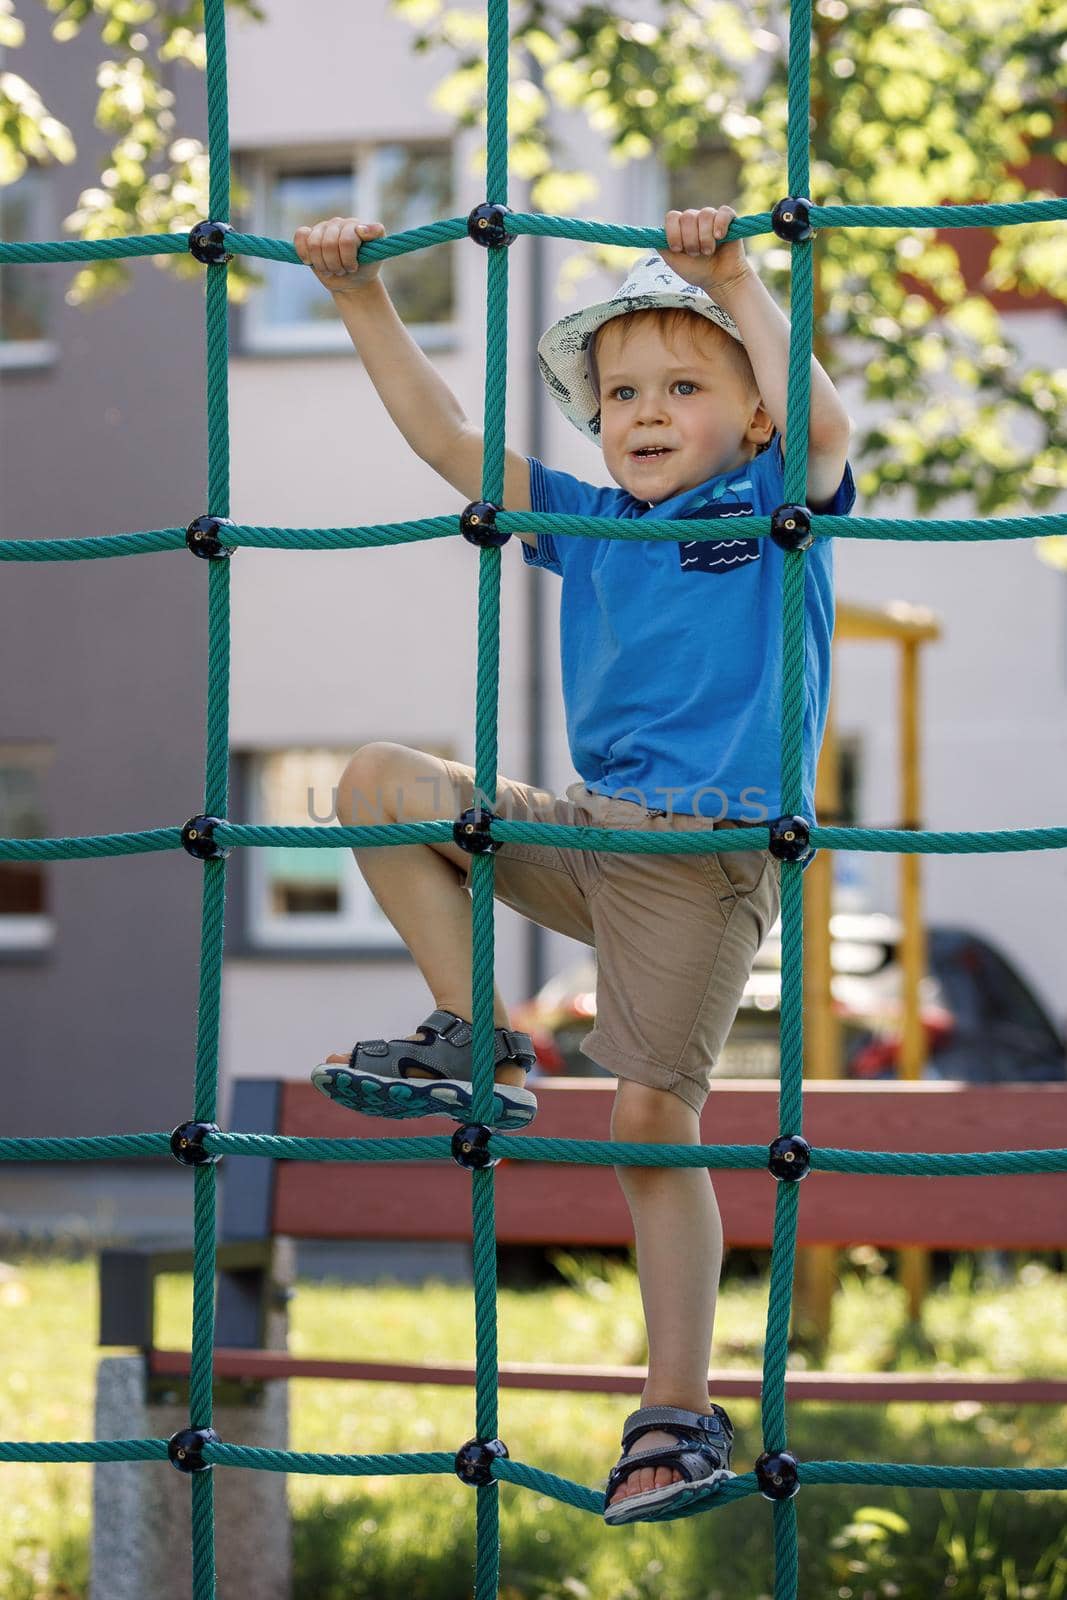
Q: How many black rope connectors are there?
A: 15